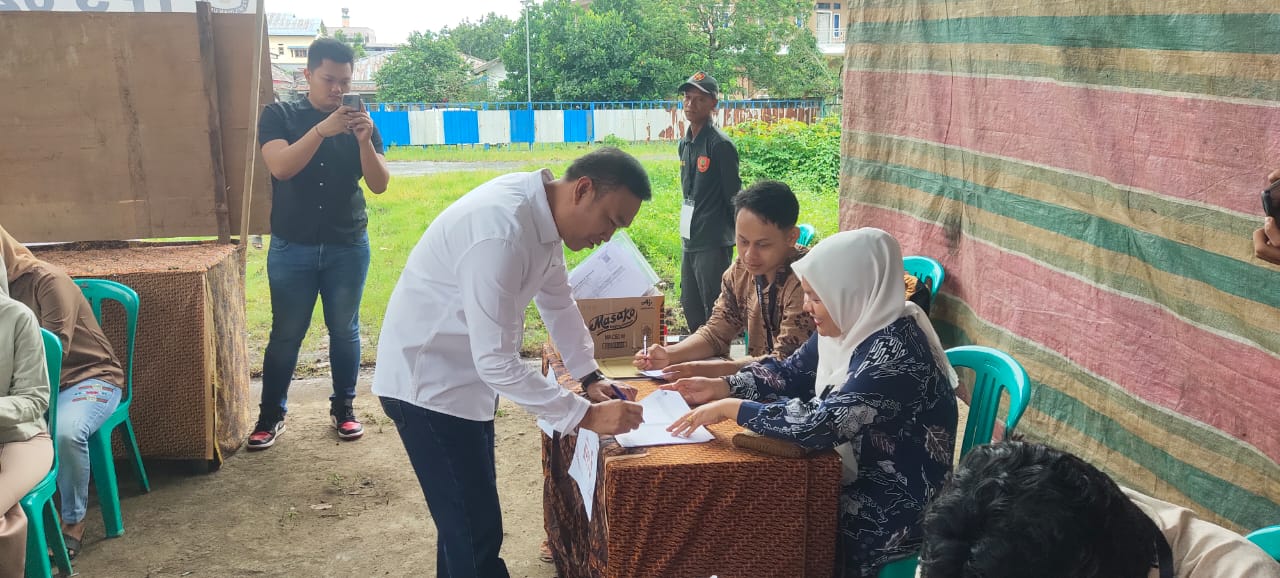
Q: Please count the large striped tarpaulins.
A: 1